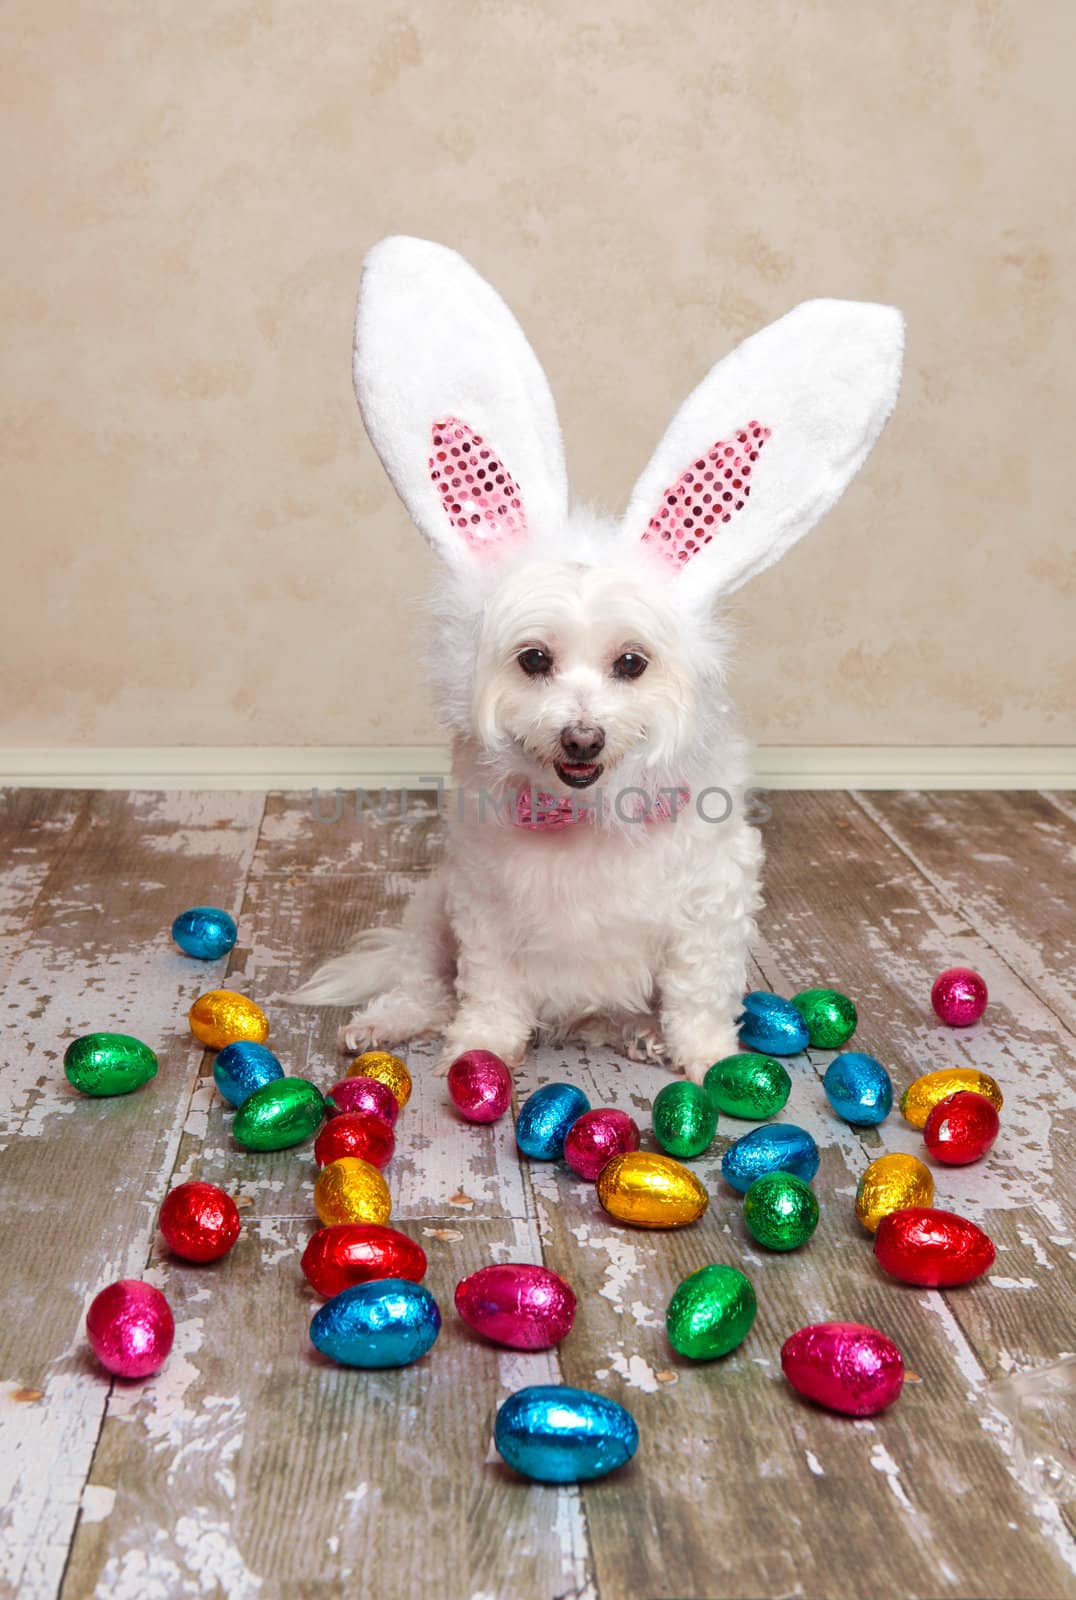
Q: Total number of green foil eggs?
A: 7